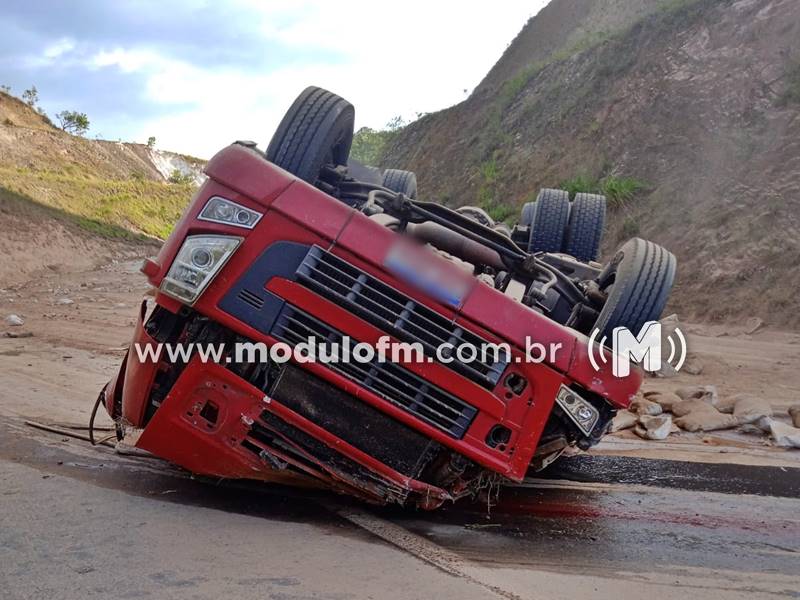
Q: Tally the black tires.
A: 6